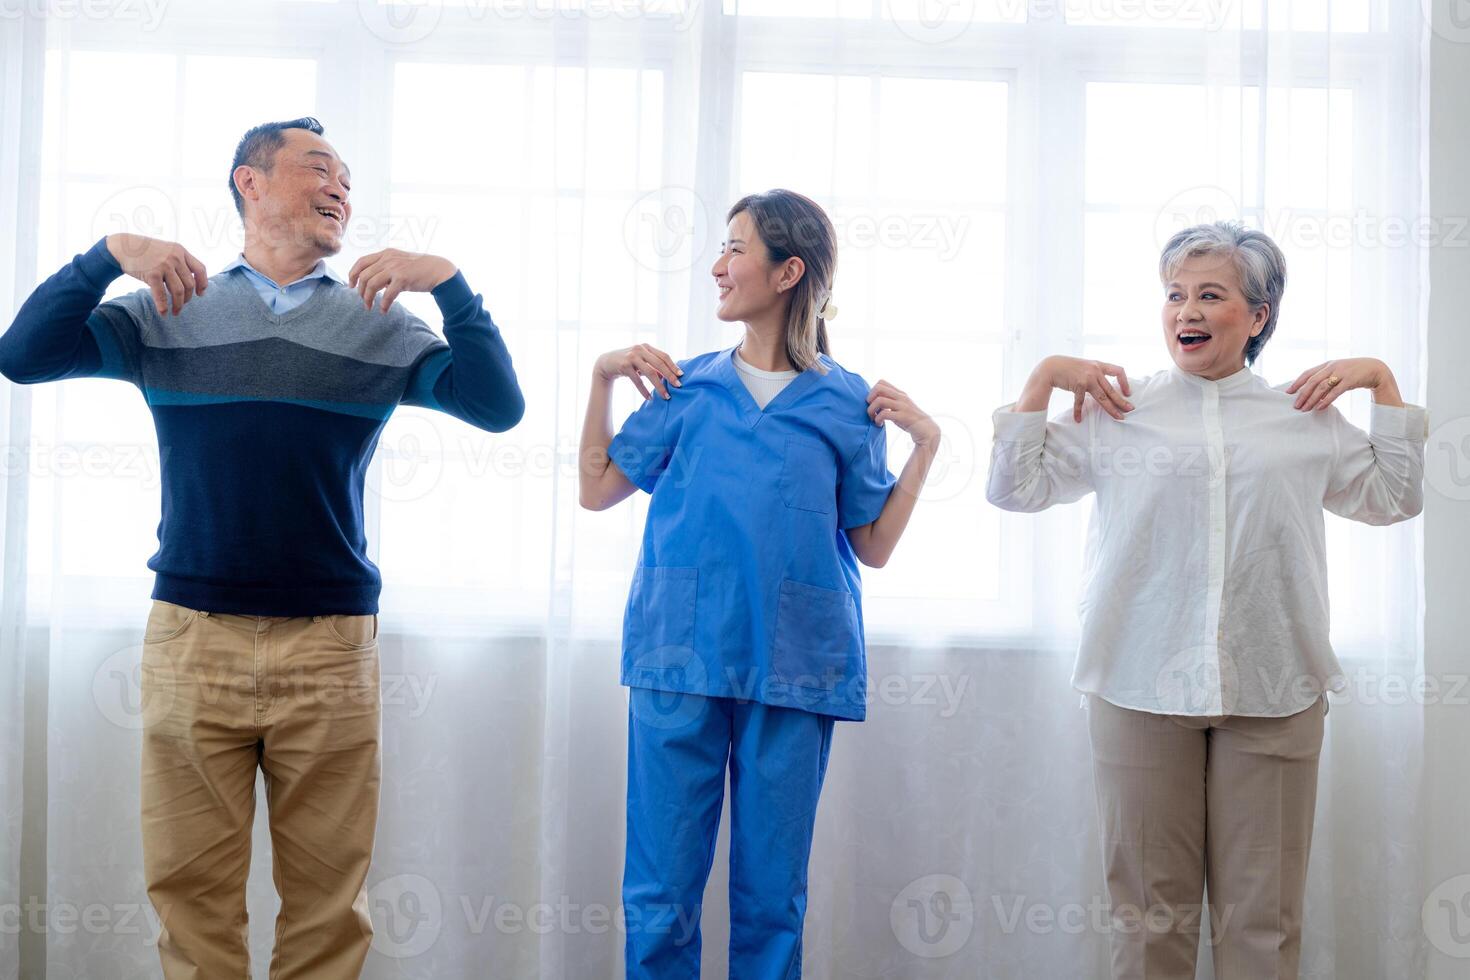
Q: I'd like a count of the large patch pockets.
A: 2